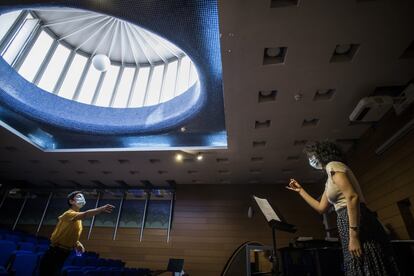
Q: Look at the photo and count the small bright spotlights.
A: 2